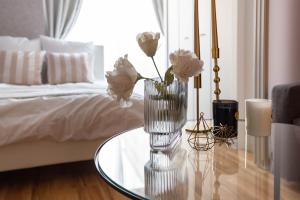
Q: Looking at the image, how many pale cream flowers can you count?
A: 3